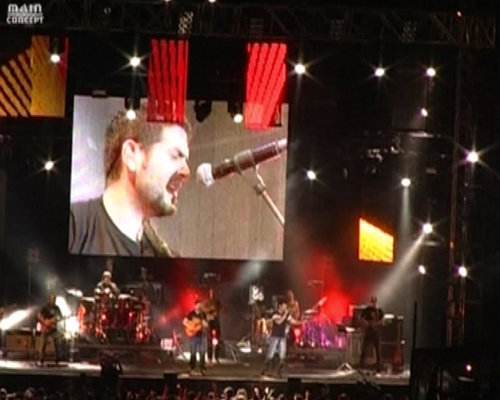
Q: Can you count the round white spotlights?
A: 15